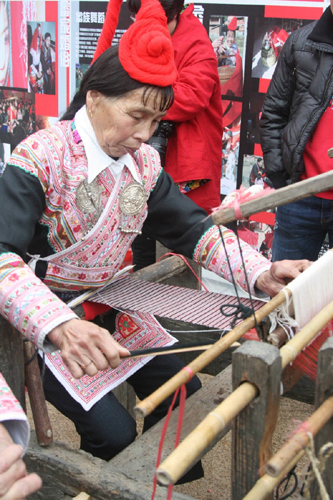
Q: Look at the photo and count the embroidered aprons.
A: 1